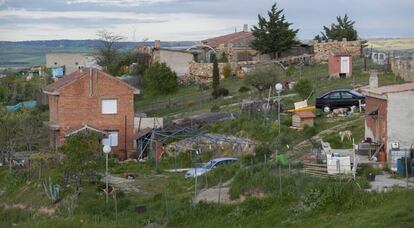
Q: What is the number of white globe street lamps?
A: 2